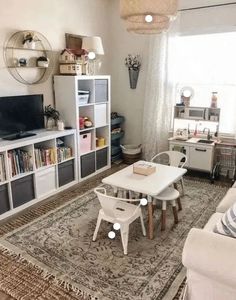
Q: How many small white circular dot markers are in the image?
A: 6